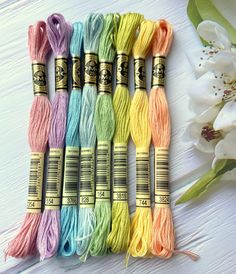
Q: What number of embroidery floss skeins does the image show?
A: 8